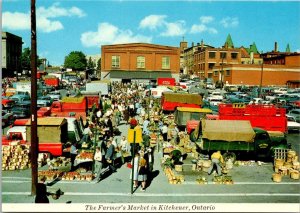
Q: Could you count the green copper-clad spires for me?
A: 3